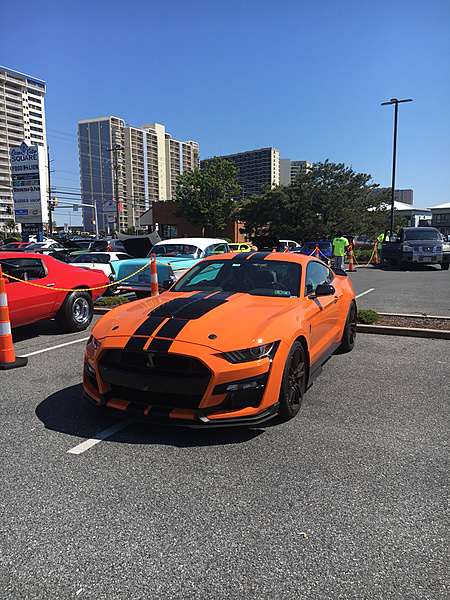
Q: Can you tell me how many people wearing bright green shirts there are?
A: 2